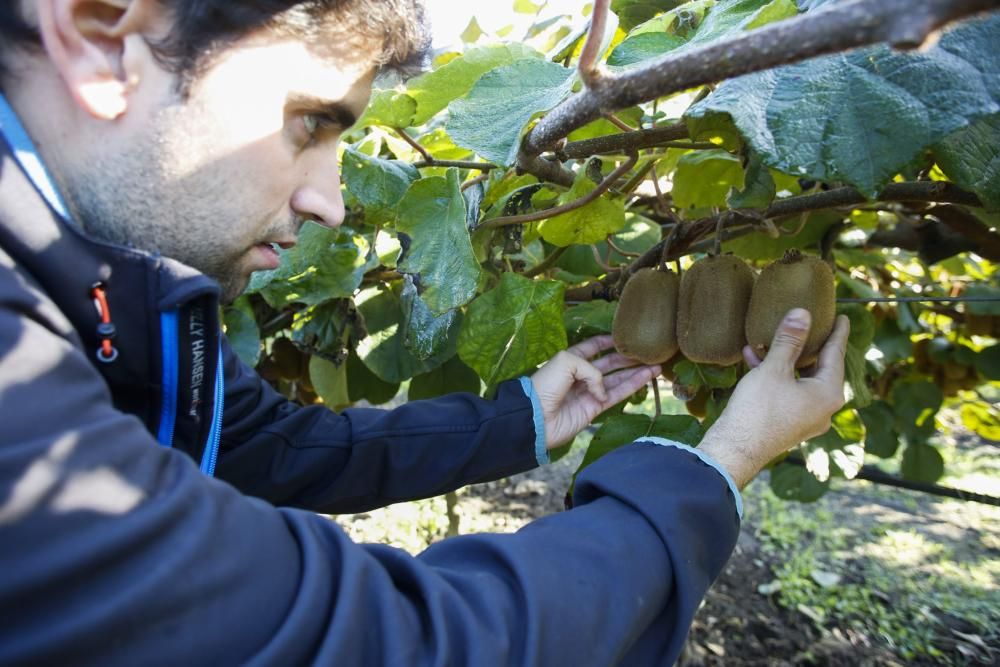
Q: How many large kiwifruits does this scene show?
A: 3